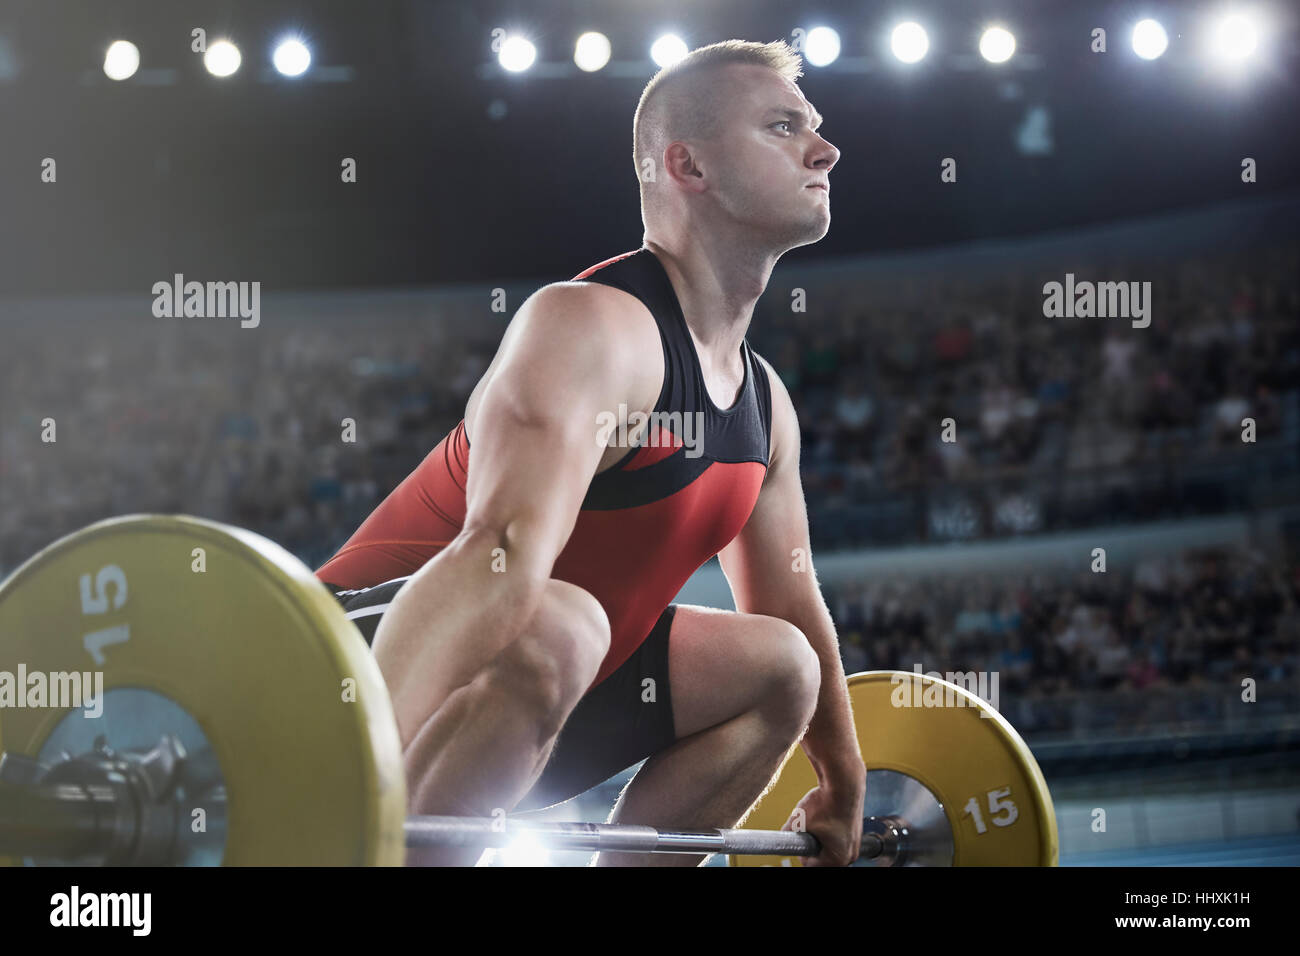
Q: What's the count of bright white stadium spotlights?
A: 11